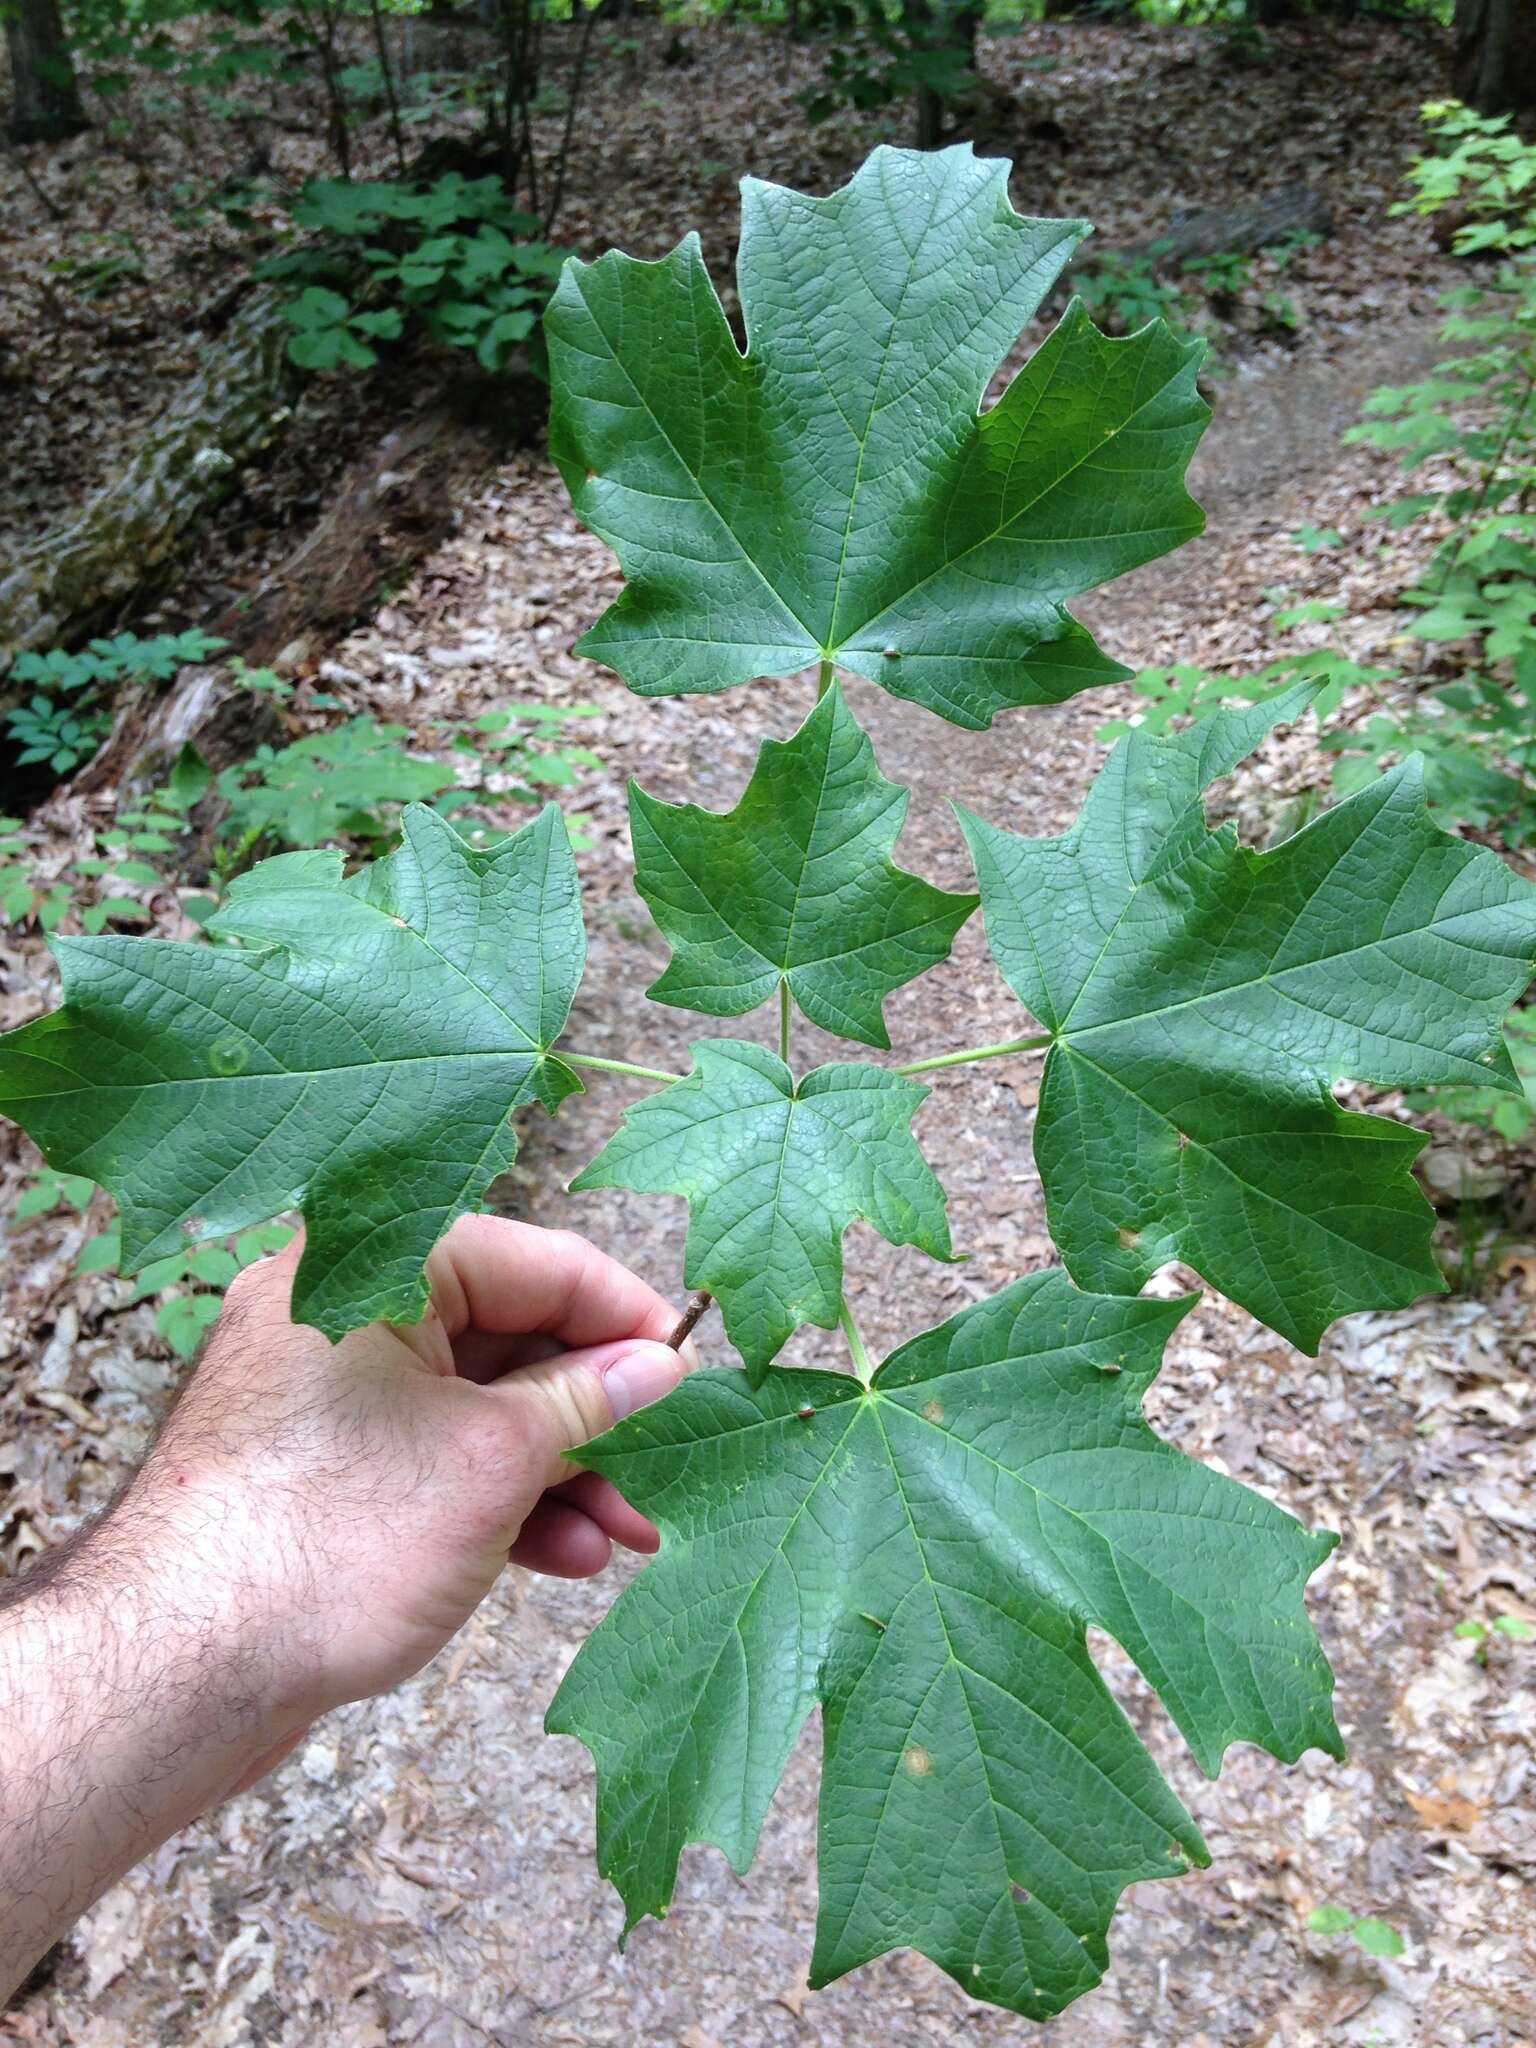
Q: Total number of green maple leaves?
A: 6